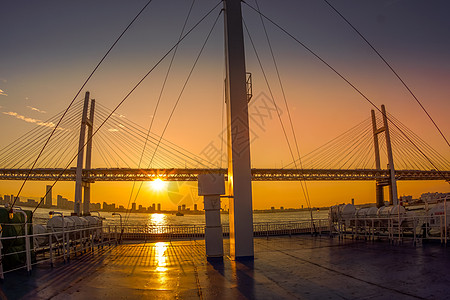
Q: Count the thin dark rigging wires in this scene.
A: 8